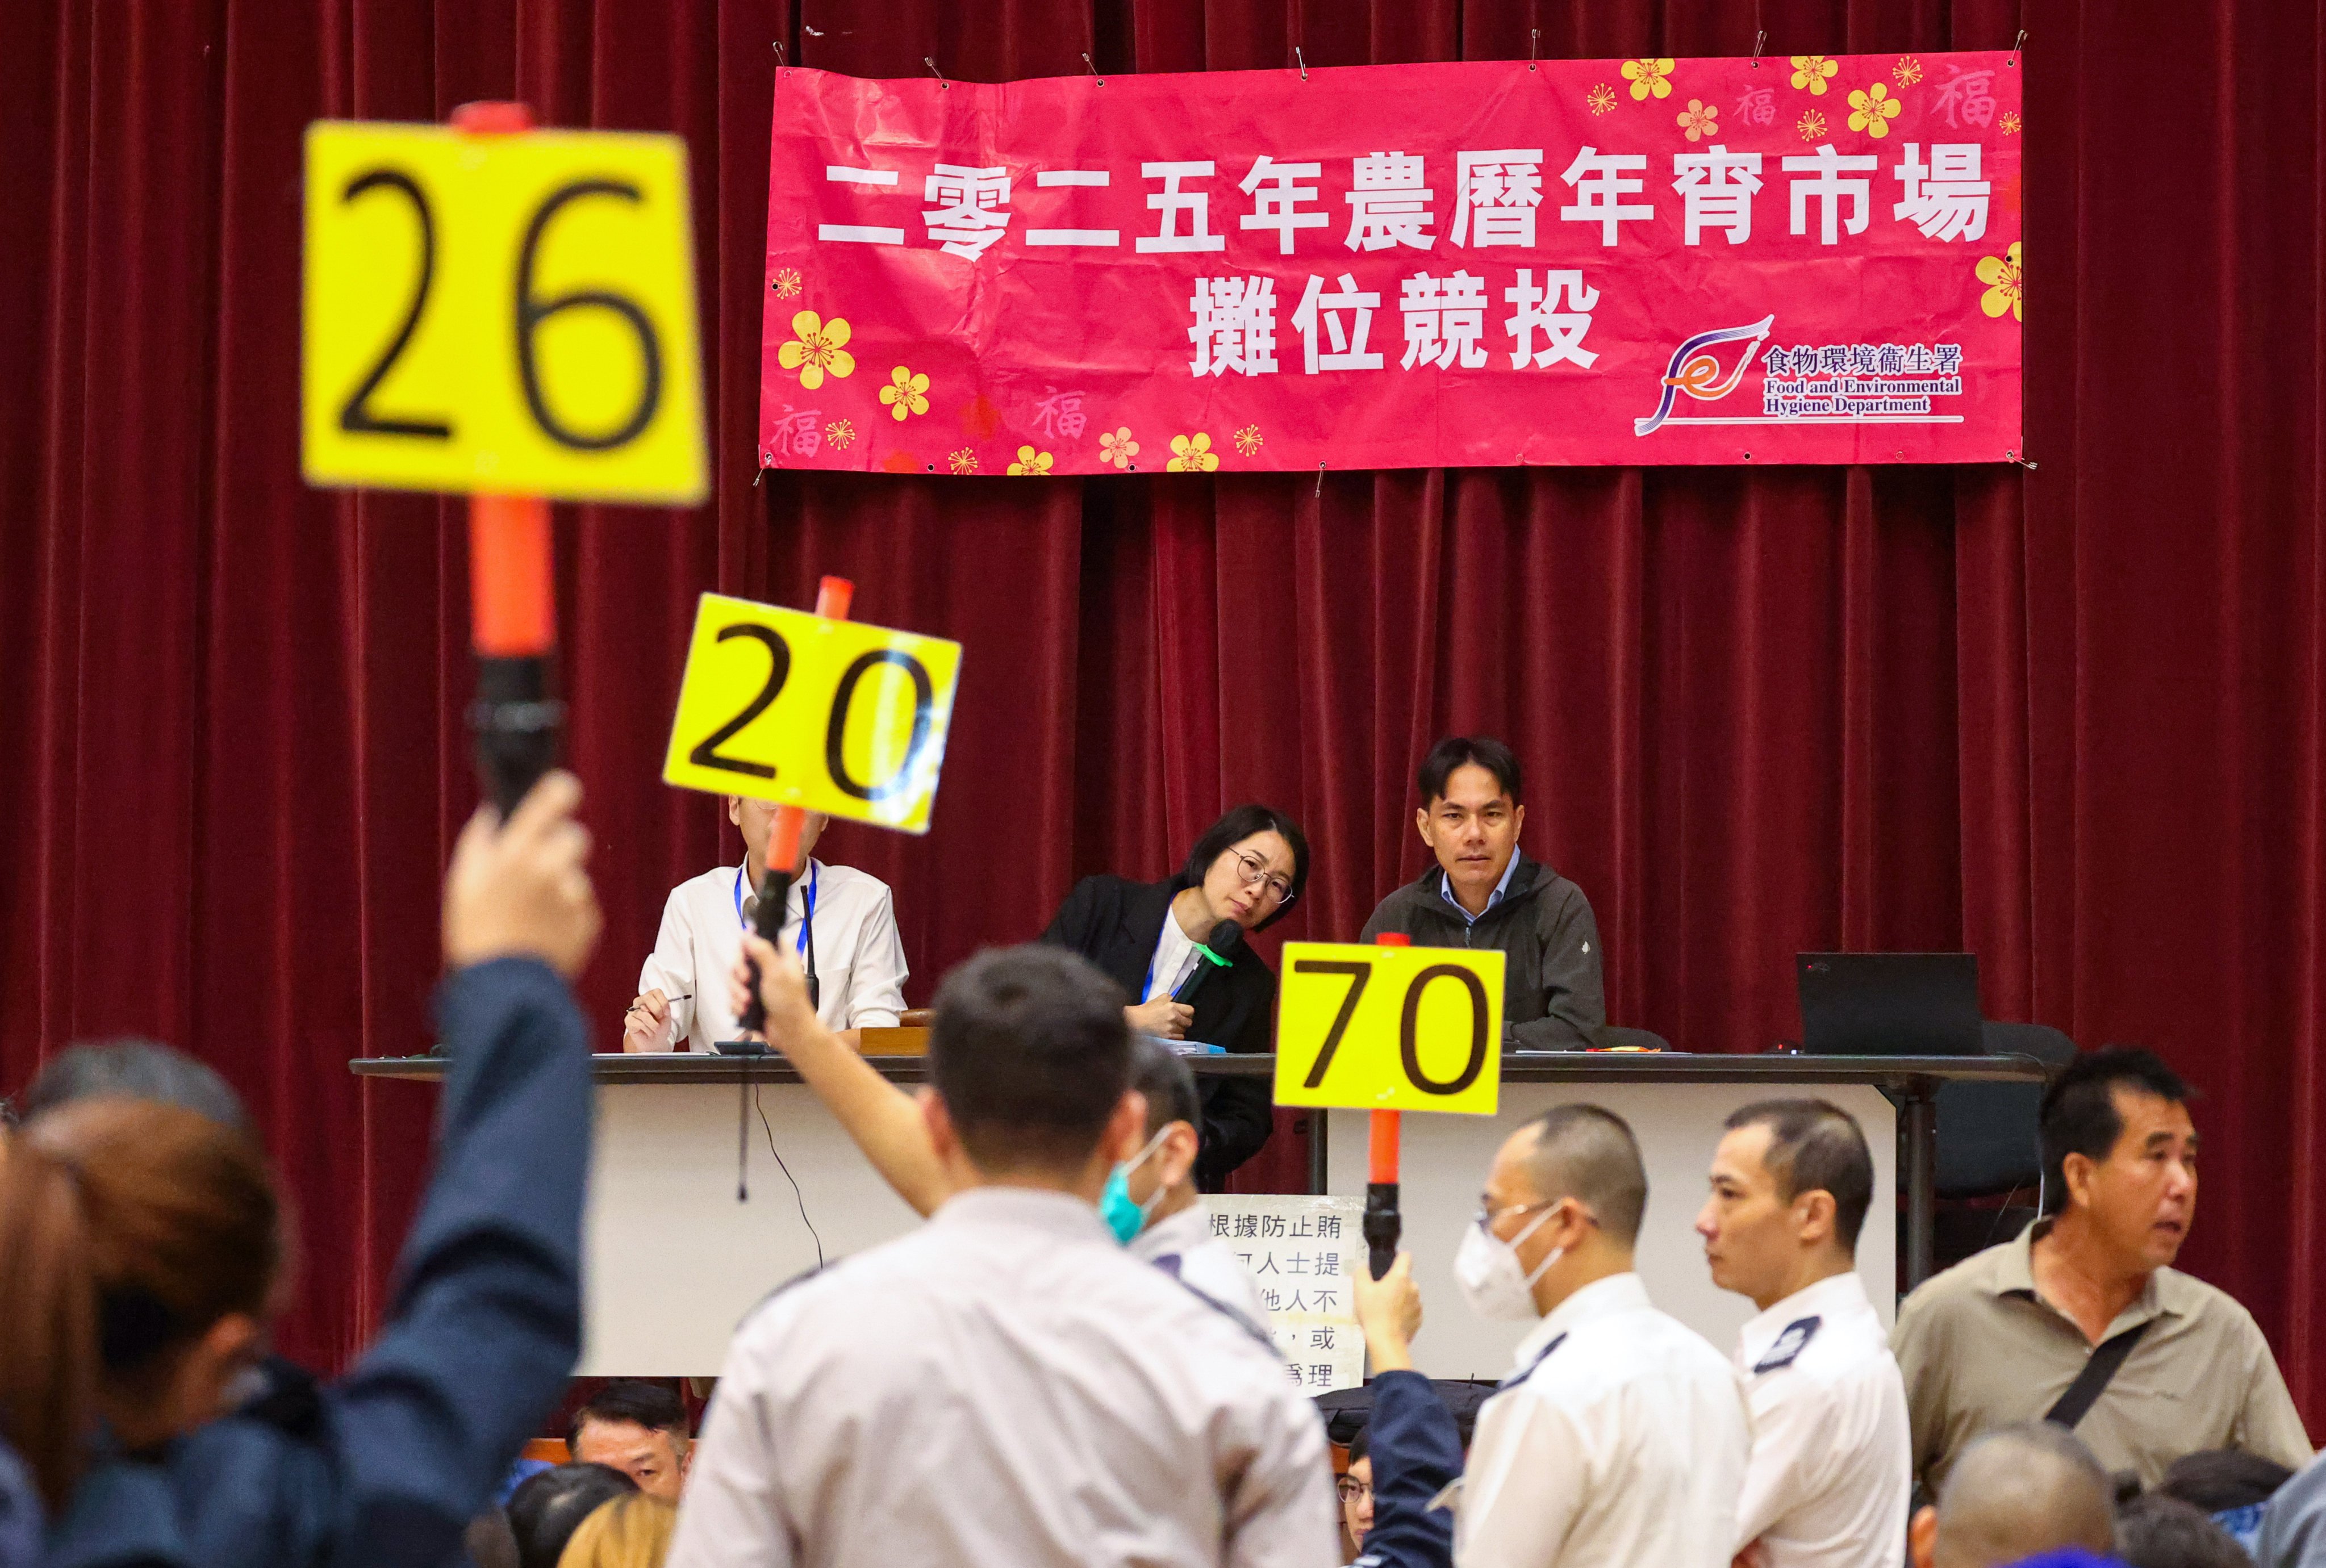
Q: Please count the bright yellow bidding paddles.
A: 3